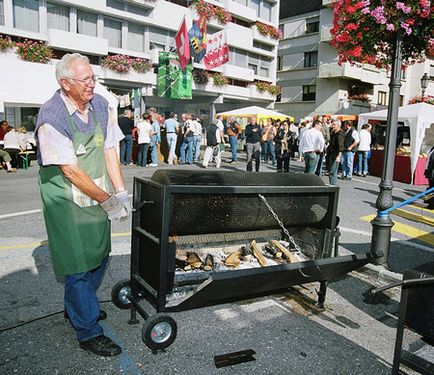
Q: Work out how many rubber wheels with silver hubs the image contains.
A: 2